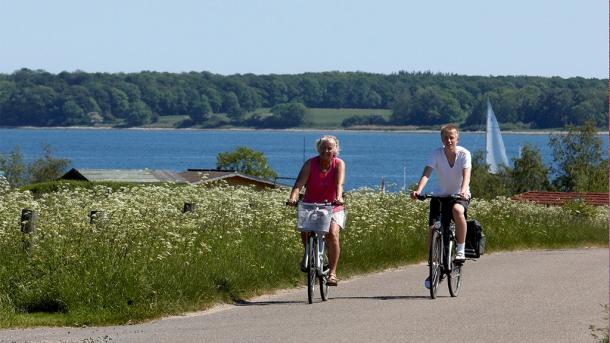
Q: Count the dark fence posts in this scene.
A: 3